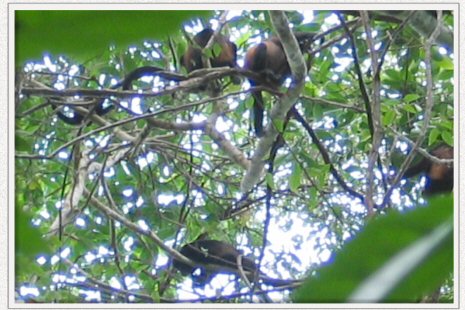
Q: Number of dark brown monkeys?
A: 4